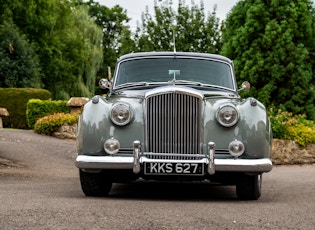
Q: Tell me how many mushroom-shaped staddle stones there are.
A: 2